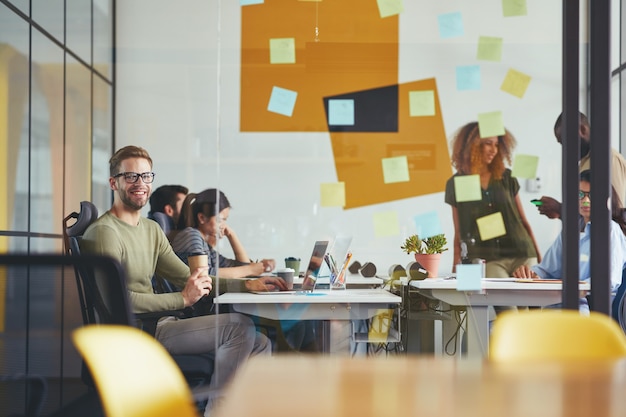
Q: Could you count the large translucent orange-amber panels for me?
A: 2